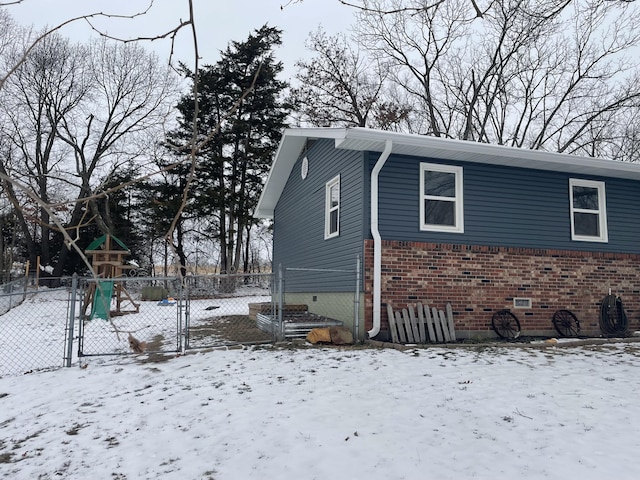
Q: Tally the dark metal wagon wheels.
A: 2